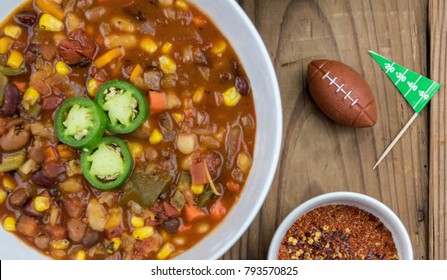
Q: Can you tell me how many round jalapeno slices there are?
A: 3